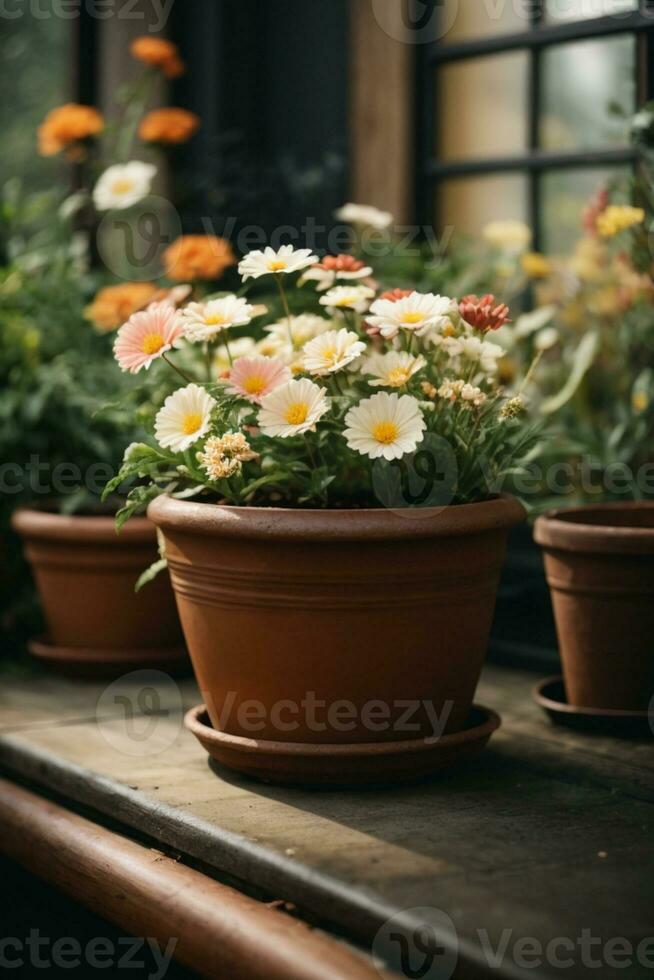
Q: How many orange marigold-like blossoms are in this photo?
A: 5